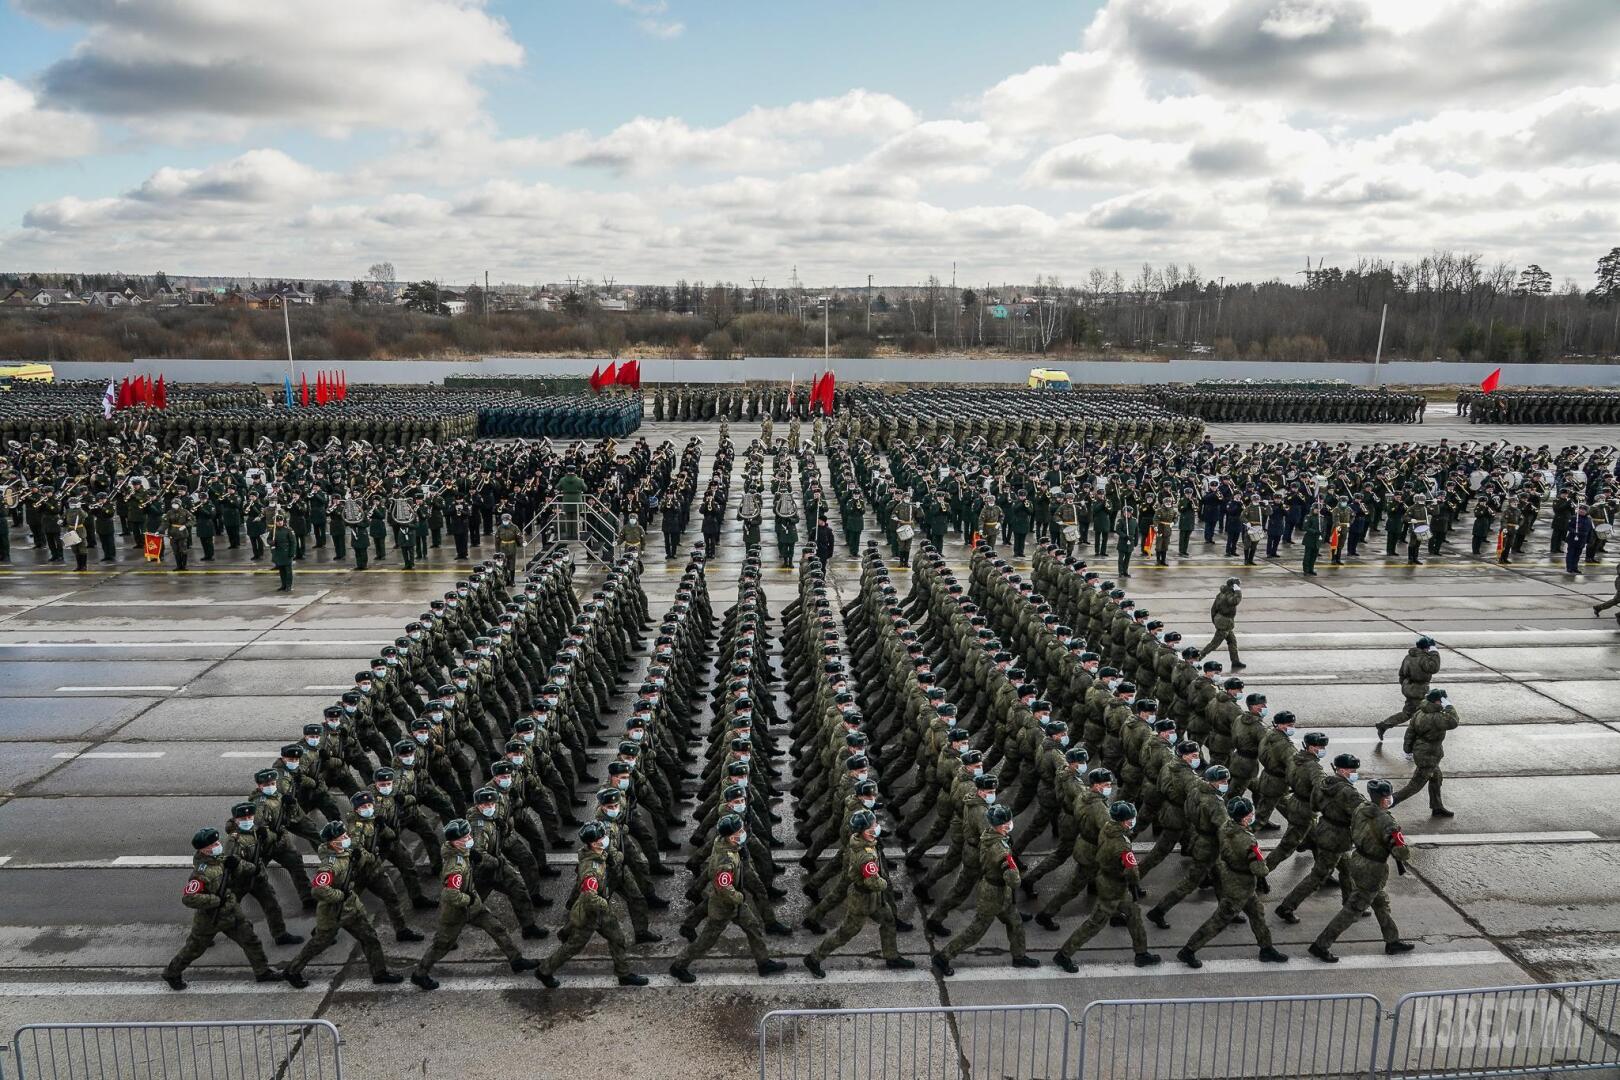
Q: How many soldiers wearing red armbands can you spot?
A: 10